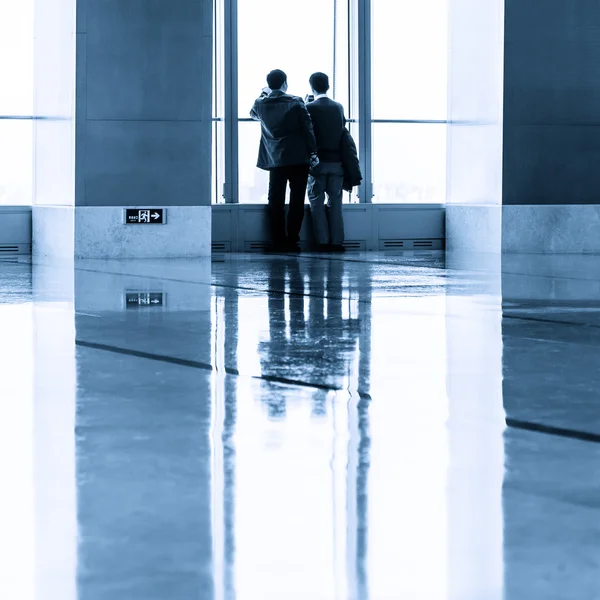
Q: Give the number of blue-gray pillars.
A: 2